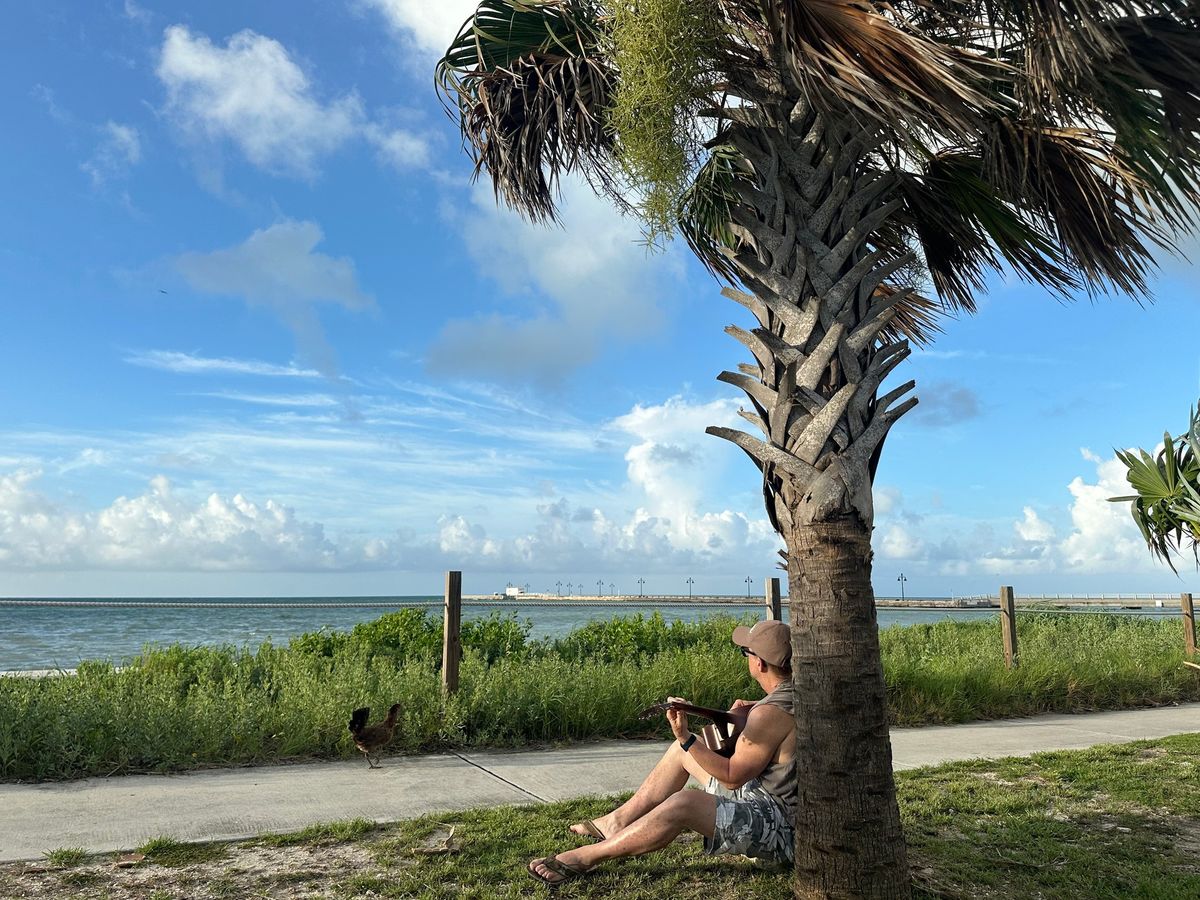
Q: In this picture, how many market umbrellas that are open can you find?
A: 0